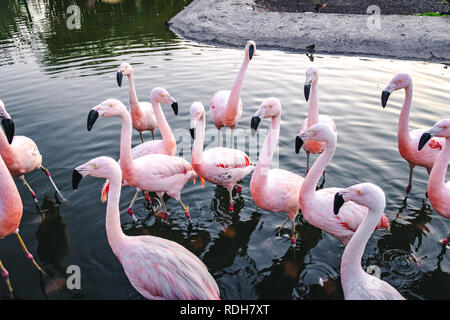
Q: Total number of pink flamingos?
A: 14